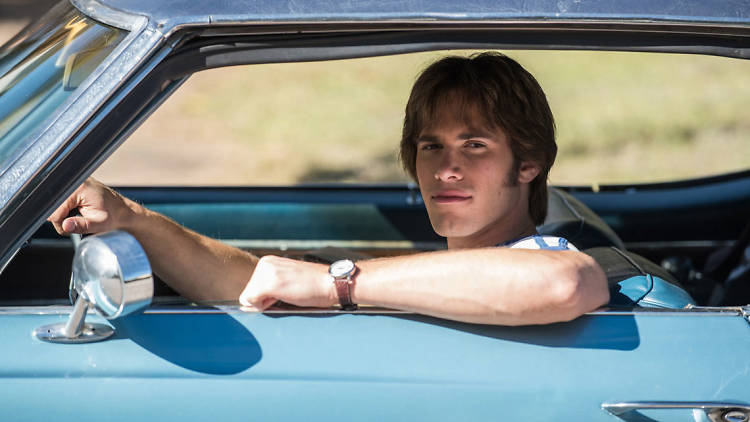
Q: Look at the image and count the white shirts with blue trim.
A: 1